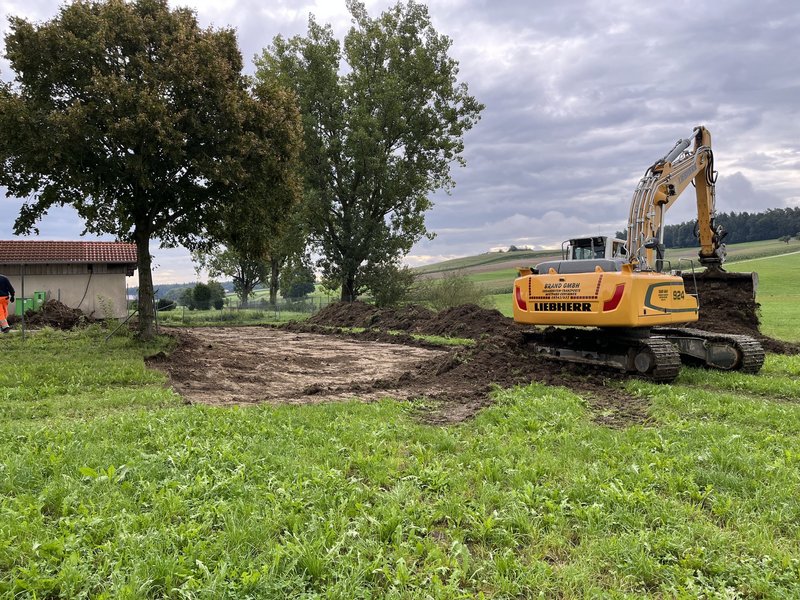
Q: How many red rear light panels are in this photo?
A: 2